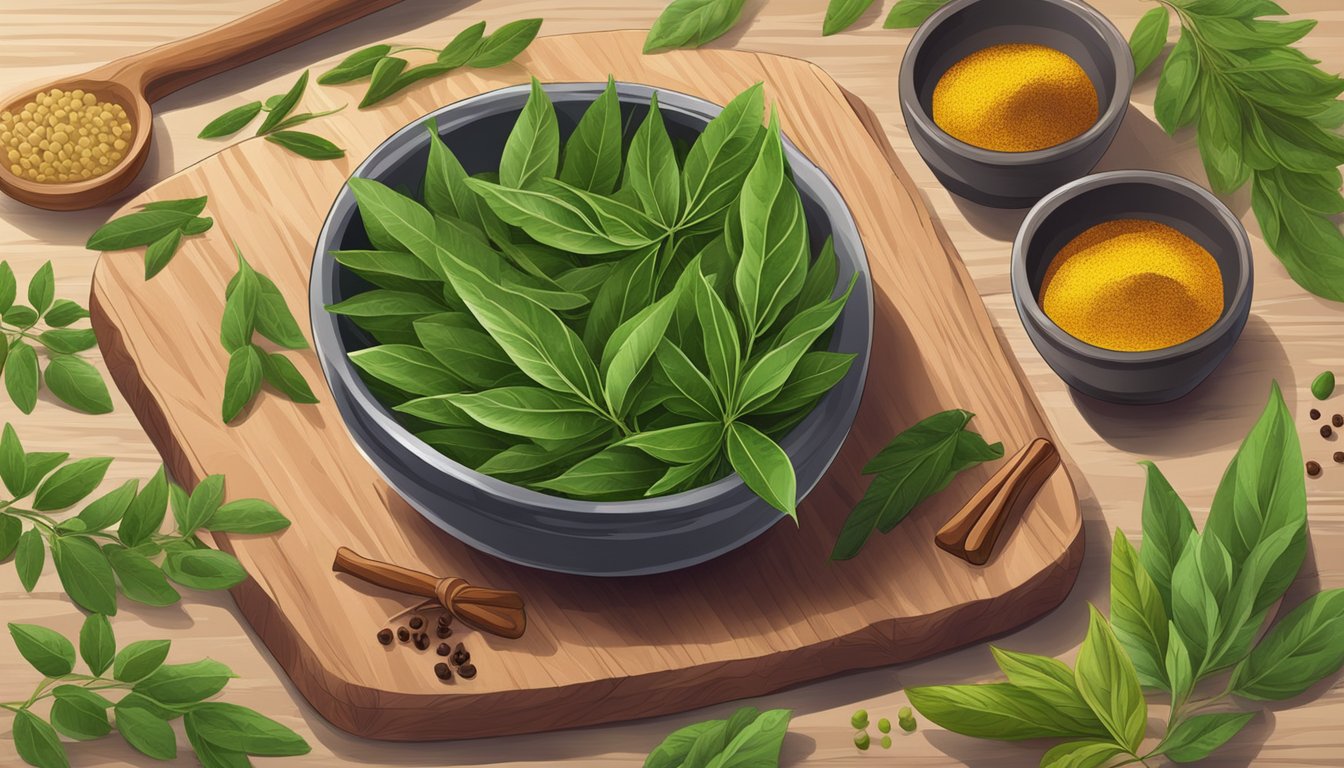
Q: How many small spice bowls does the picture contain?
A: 2